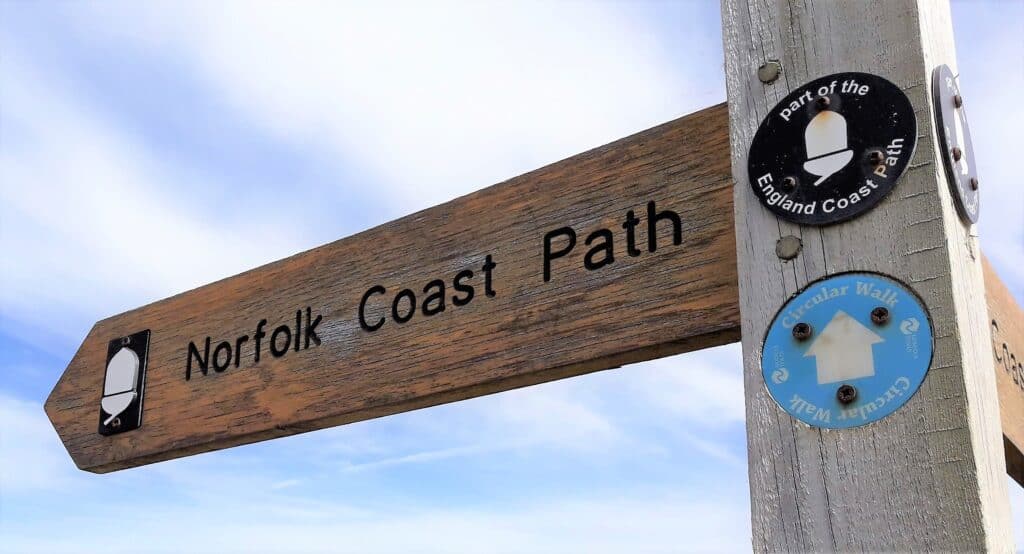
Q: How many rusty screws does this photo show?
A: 9